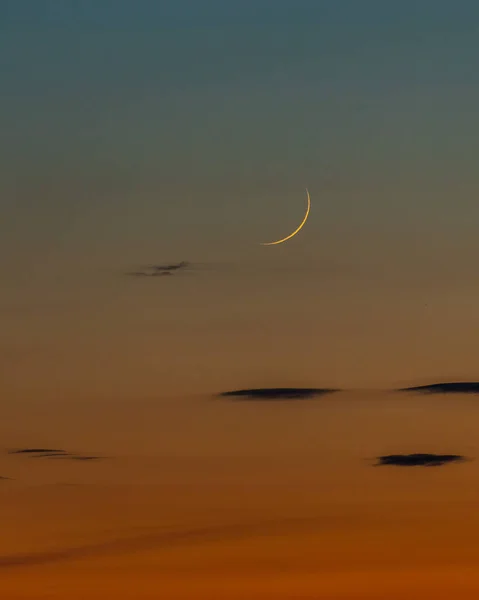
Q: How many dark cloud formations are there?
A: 5